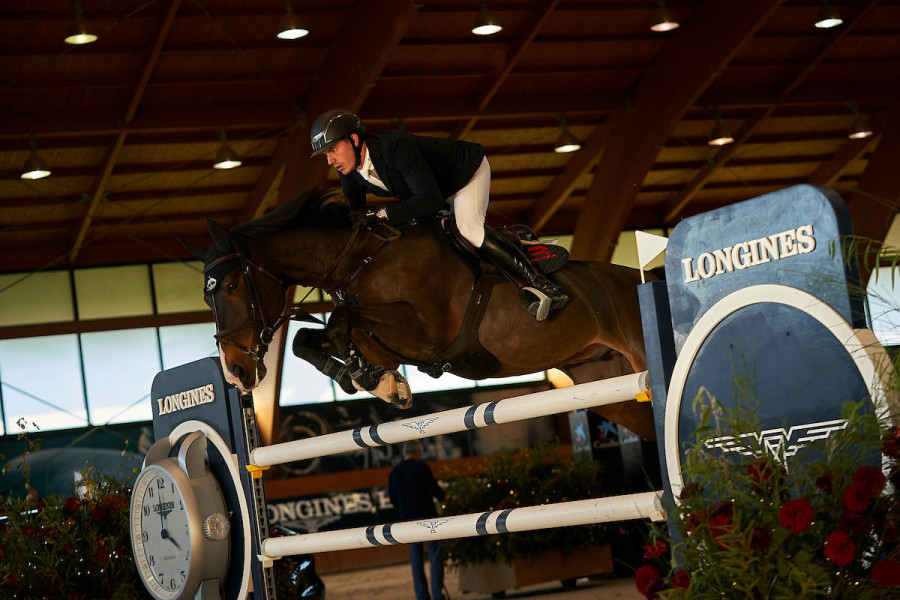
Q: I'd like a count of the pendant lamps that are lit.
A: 10